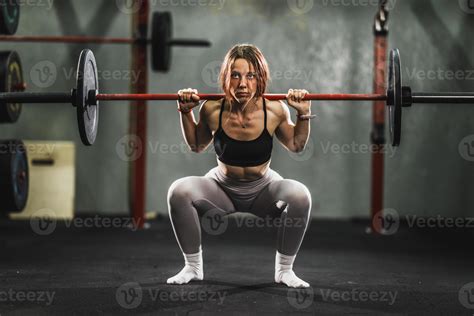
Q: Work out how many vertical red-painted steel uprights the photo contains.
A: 2